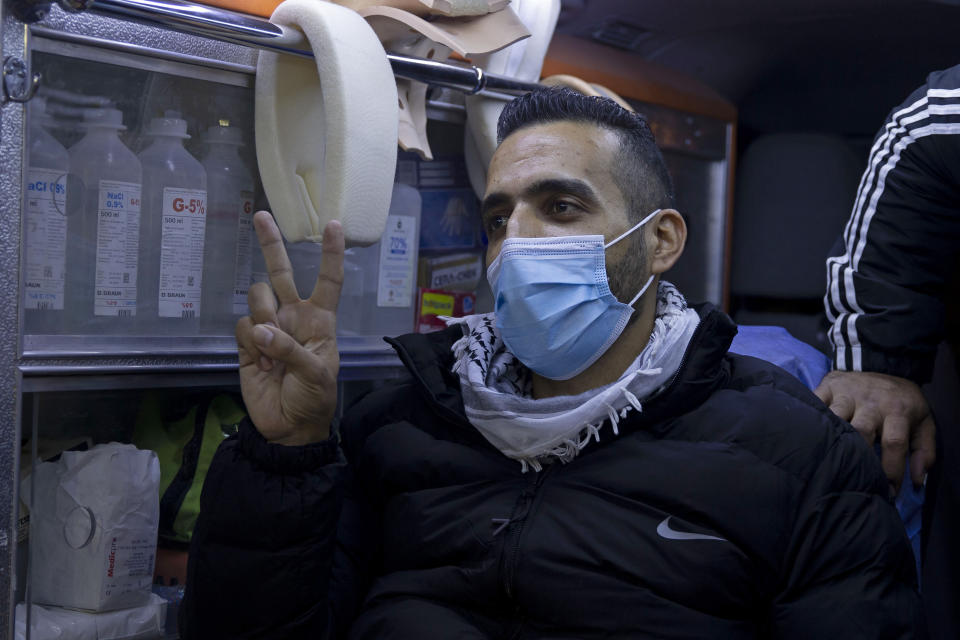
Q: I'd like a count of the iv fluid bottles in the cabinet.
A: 4